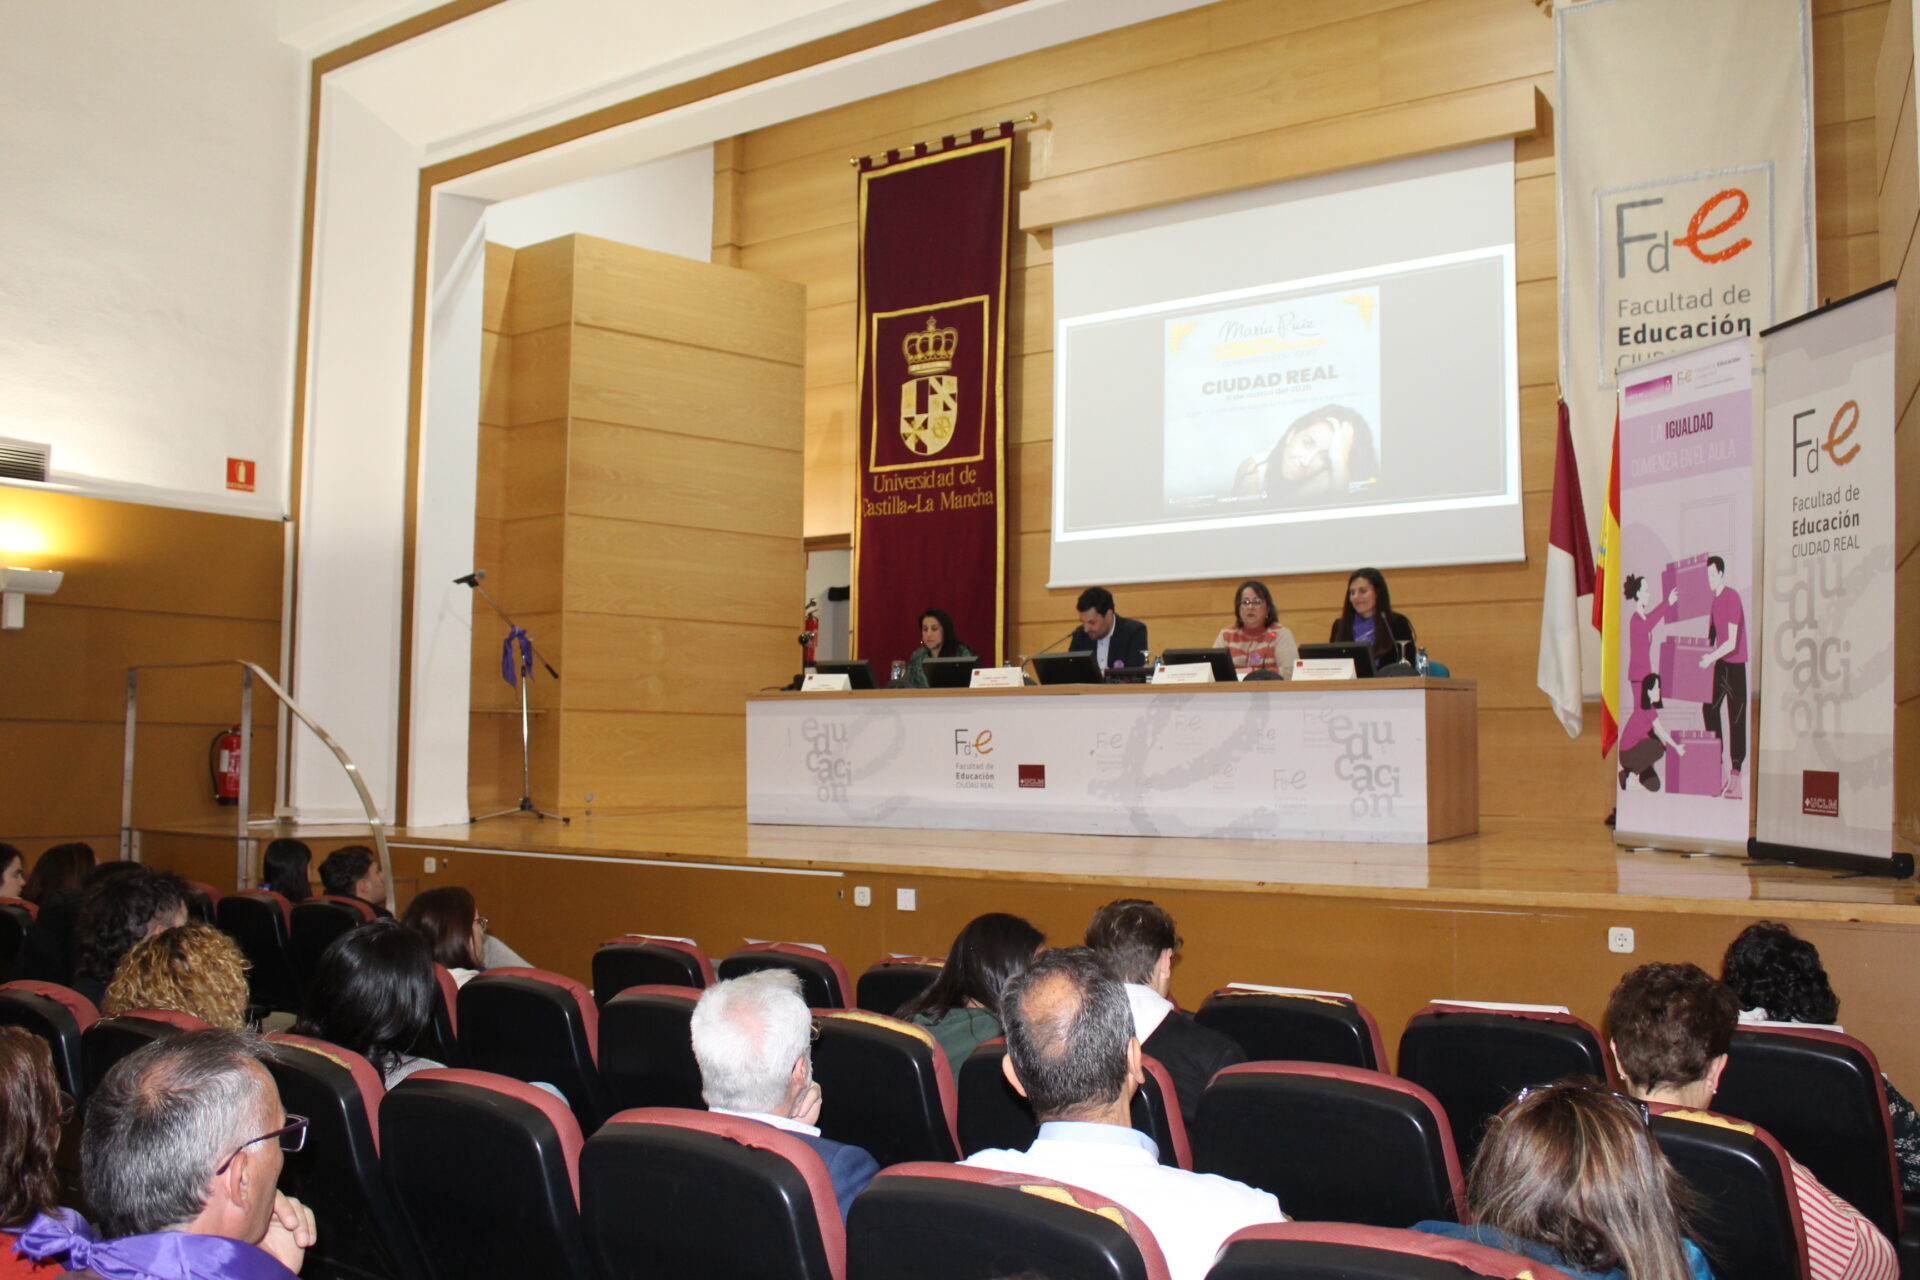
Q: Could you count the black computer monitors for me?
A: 5